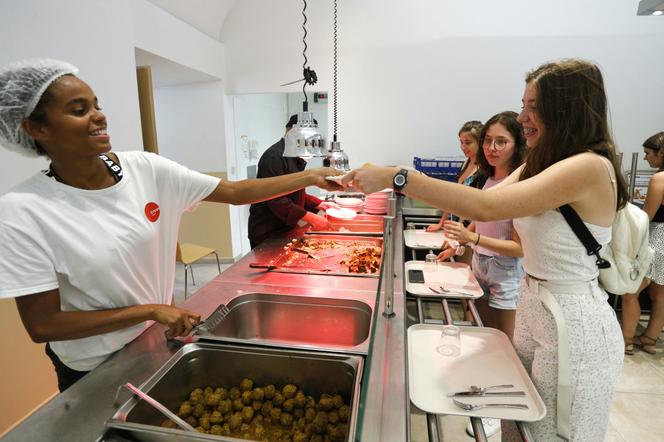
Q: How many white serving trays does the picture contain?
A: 3